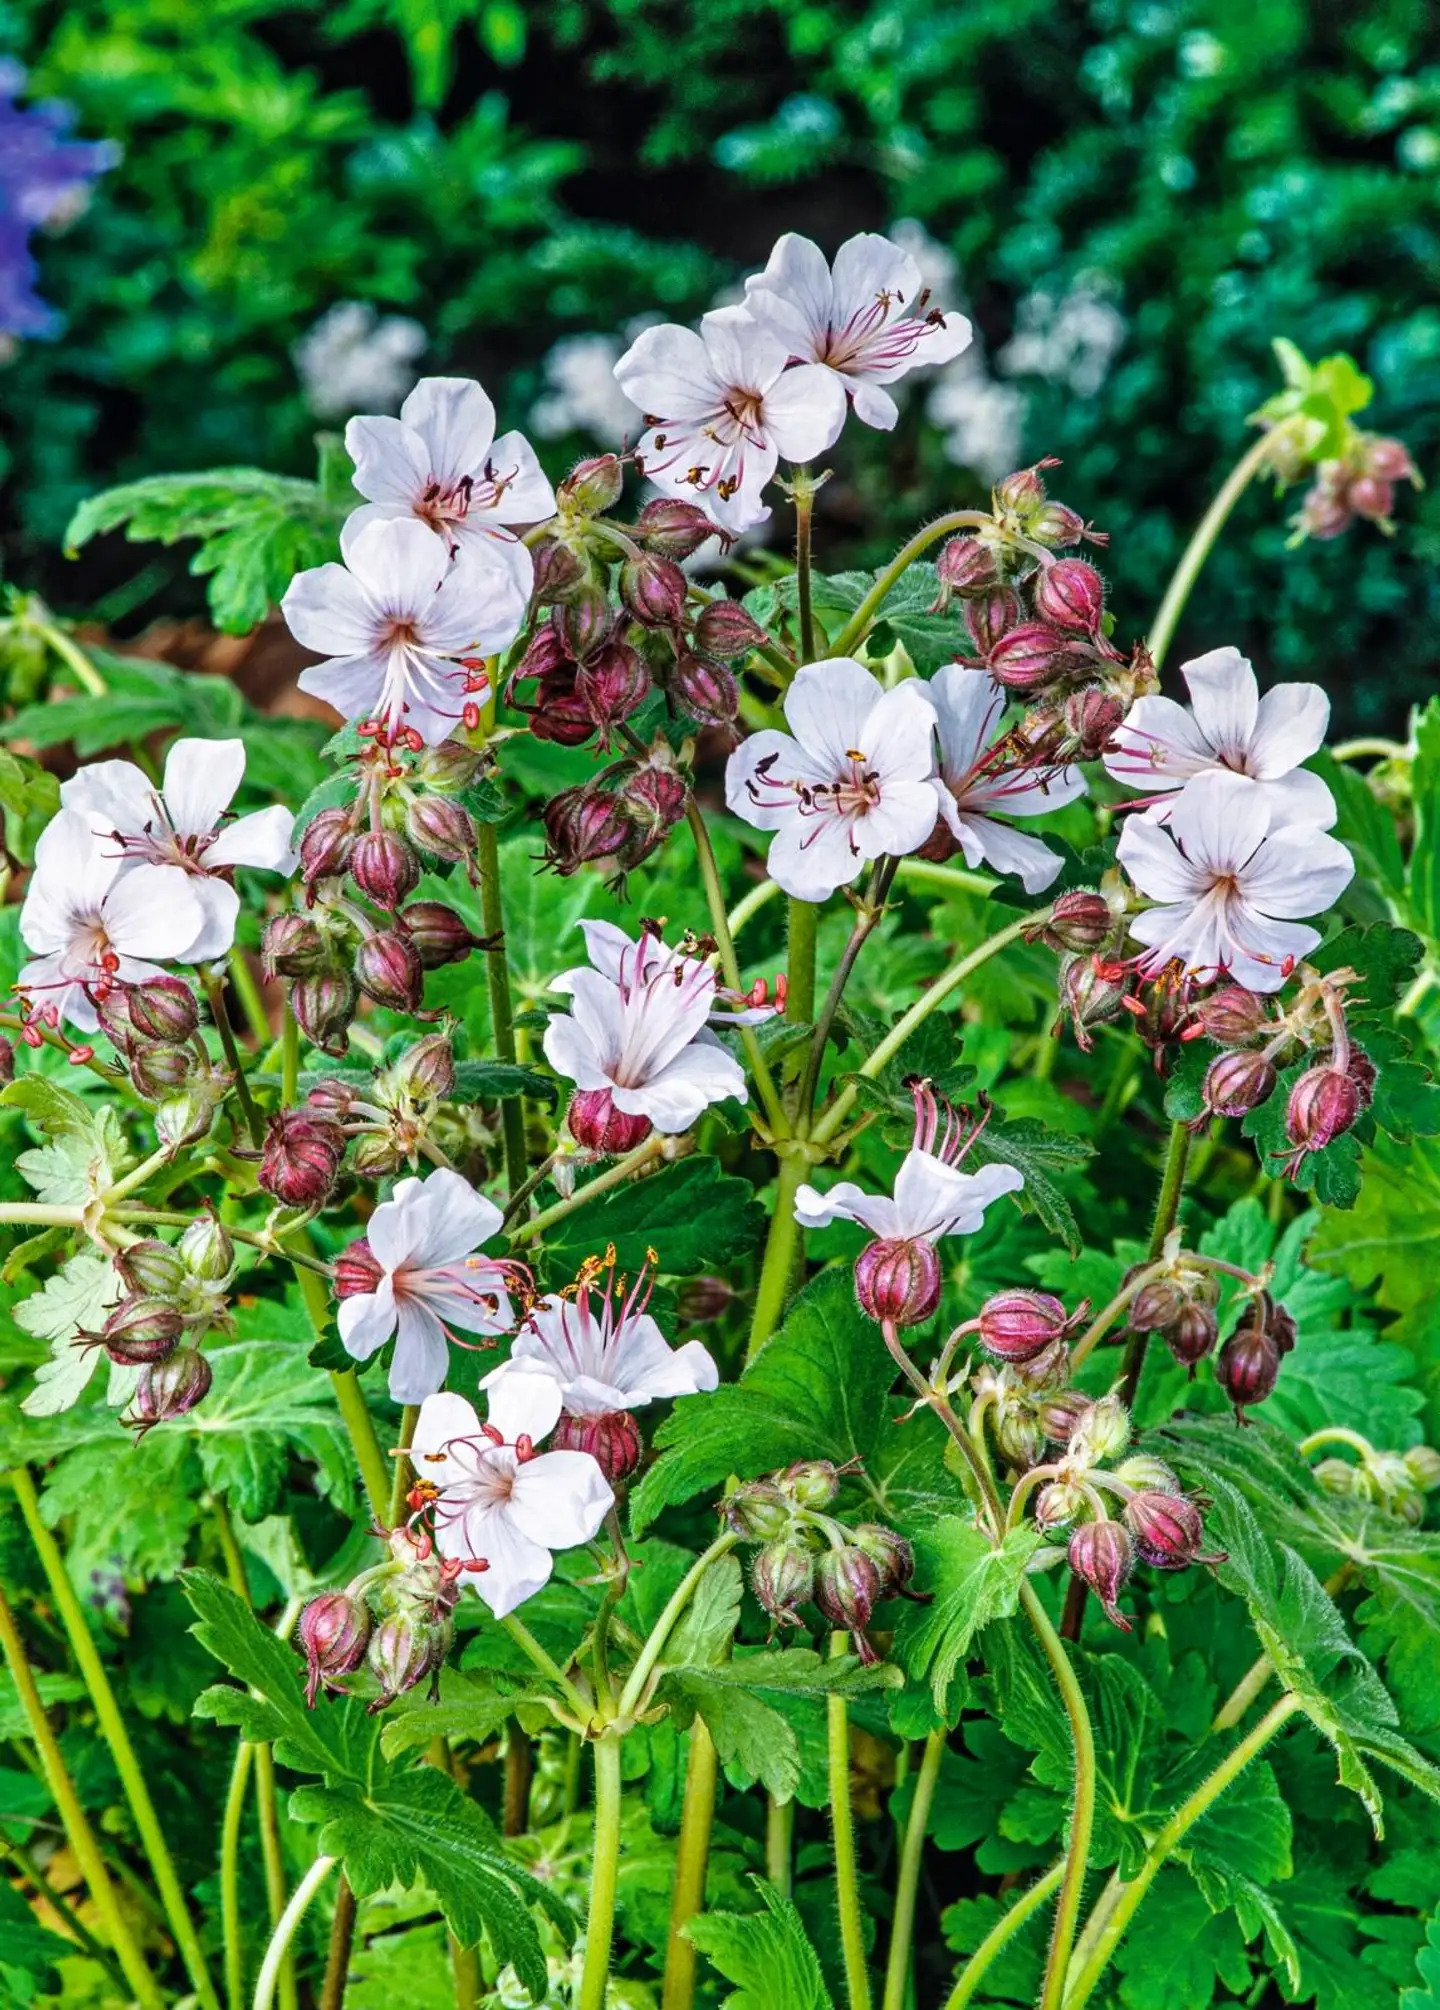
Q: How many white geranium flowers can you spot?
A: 15